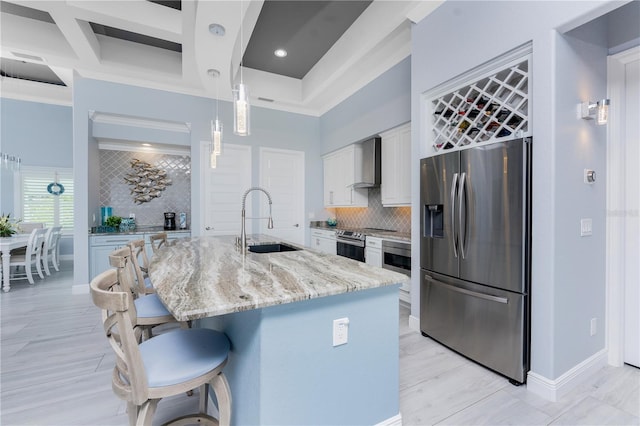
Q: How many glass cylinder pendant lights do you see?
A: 3